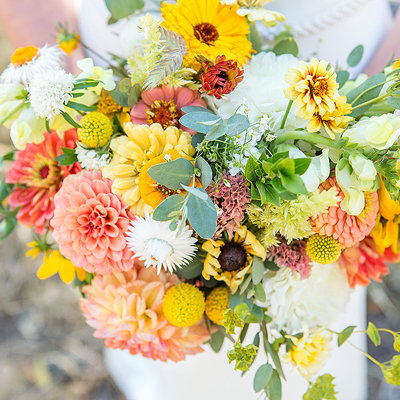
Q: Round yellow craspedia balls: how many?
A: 4